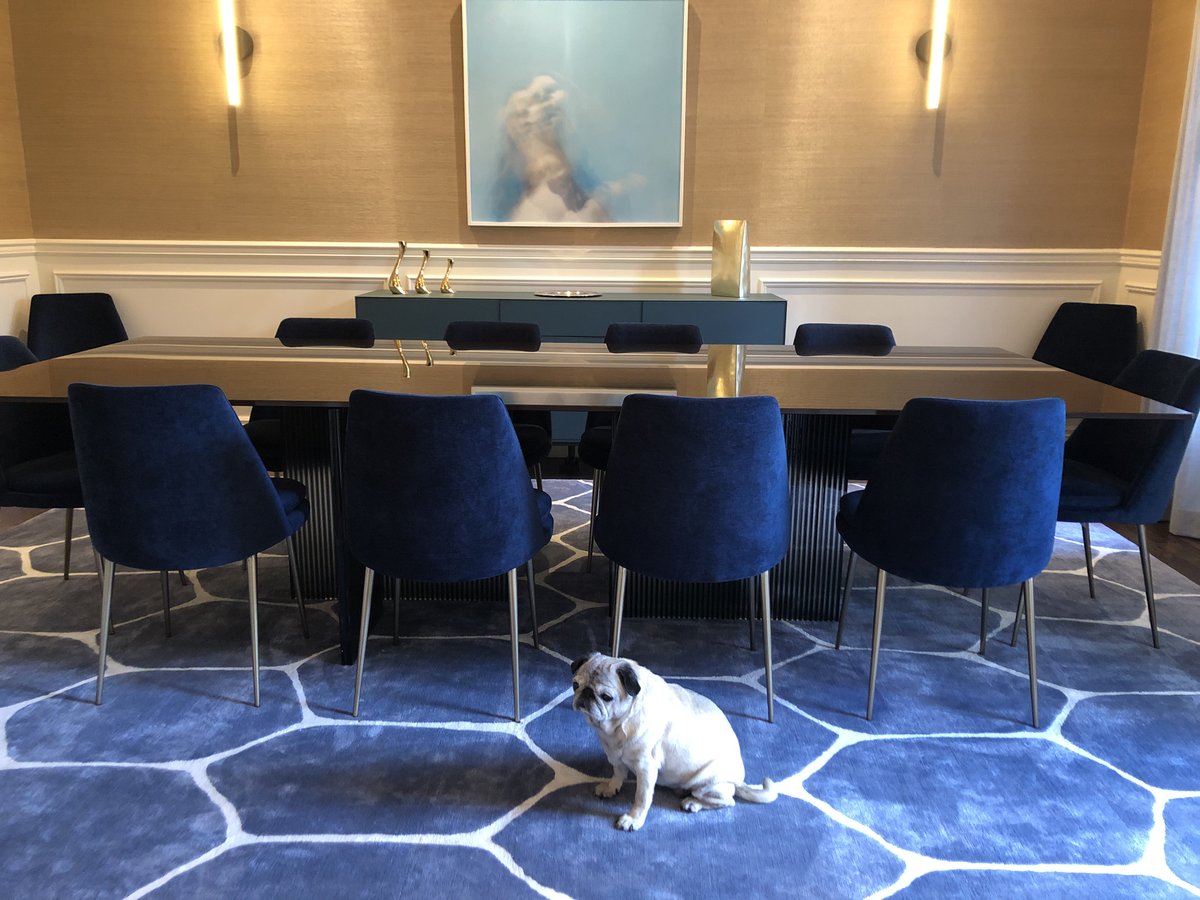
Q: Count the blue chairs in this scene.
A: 12